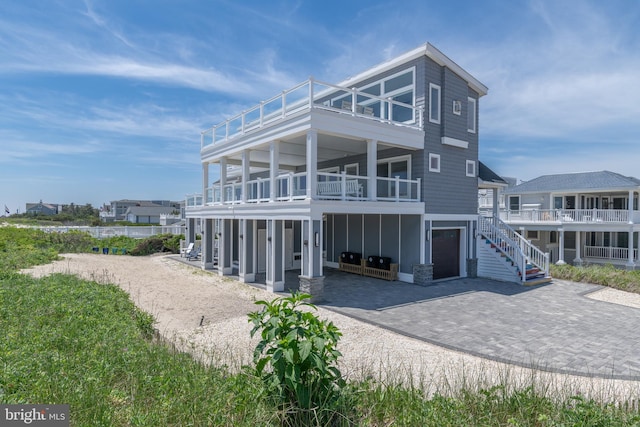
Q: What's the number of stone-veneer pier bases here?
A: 3